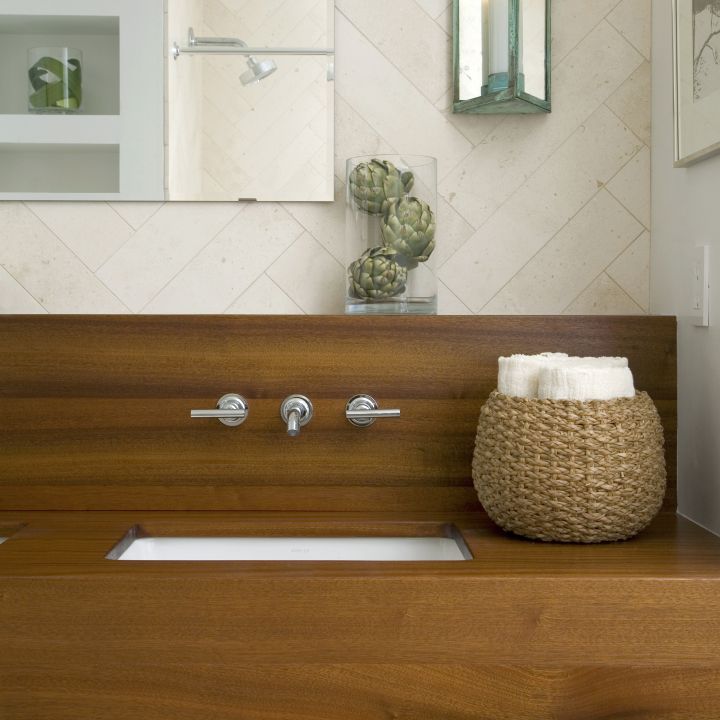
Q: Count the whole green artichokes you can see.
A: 3